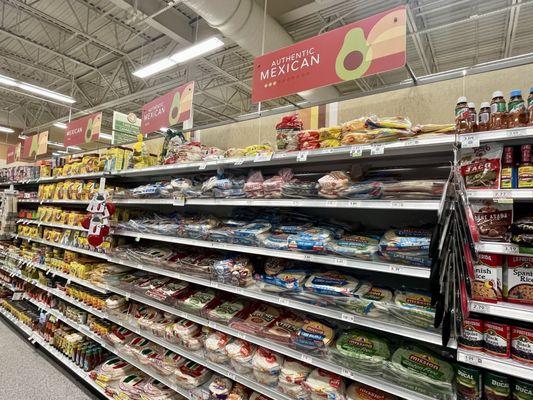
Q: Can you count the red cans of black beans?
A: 3